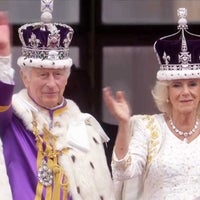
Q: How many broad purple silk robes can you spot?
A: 1